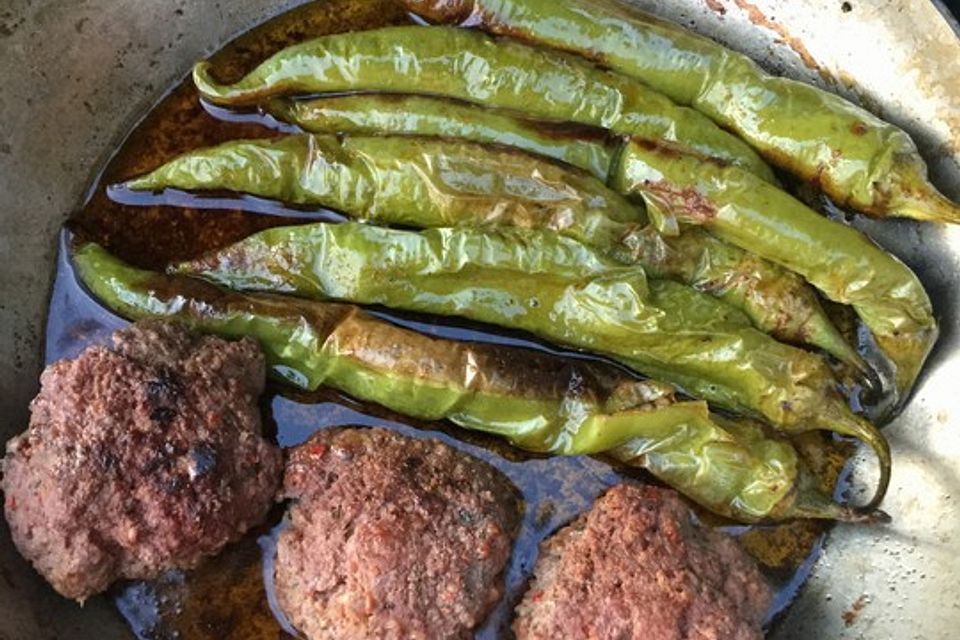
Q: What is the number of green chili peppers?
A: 6